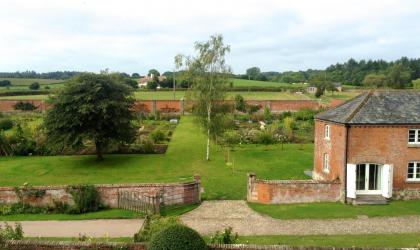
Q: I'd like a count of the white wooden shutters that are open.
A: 2